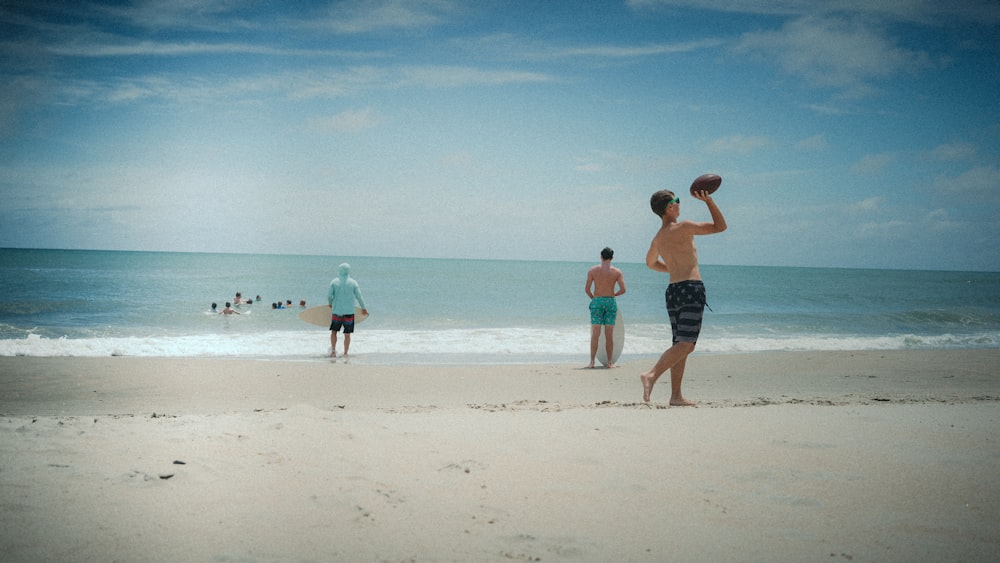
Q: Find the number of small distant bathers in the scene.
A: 9